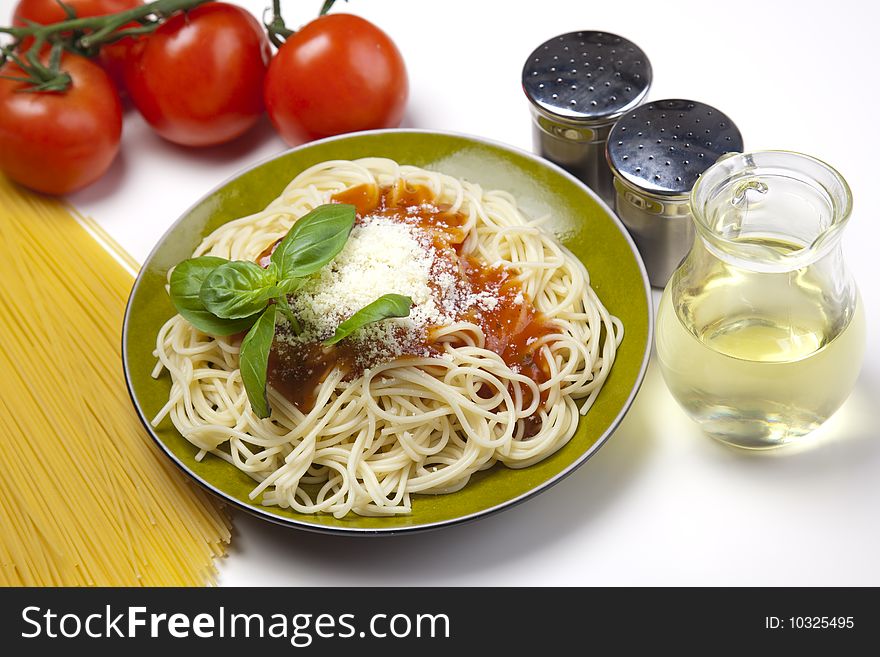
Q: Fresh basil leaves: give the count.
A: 5